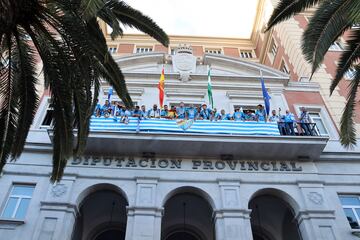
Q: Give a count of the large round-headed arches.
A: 3